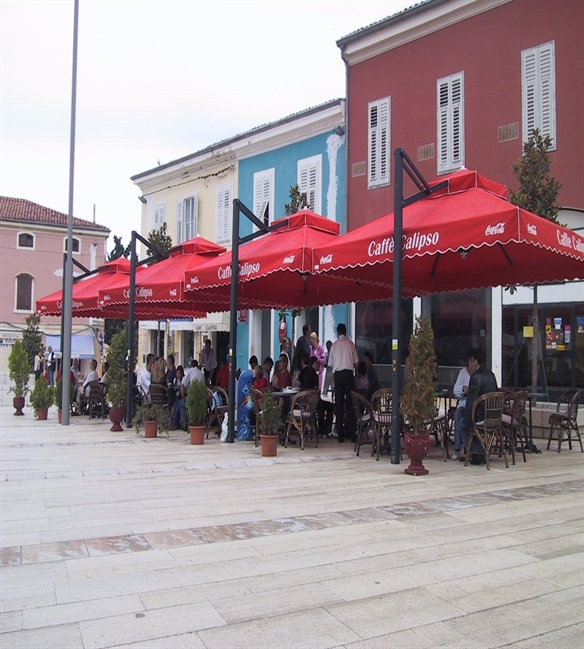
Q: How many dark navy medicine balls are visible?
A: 0